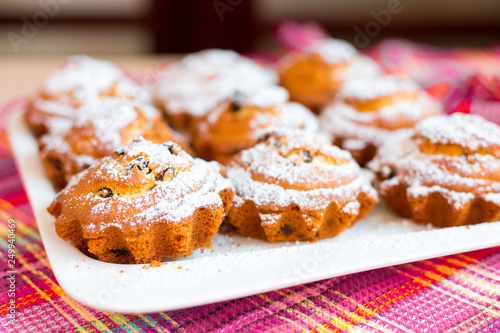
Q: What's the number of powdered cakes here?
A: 9